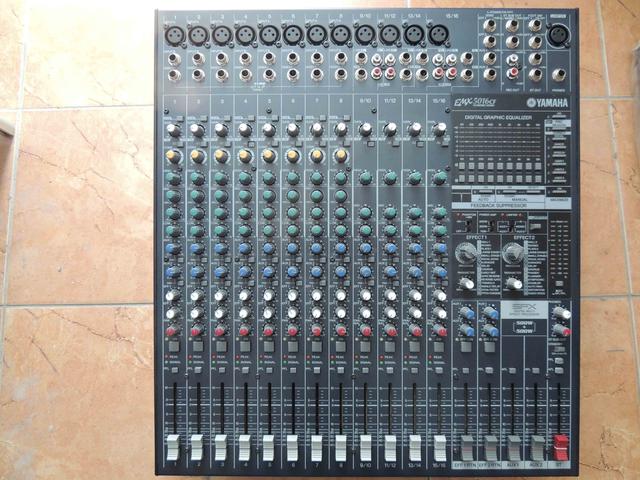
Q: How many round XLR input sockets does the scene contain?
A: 13